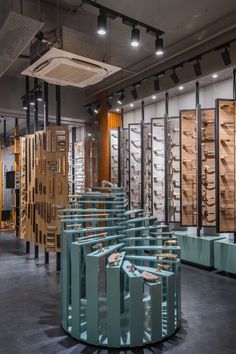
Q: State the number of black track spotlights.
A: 15